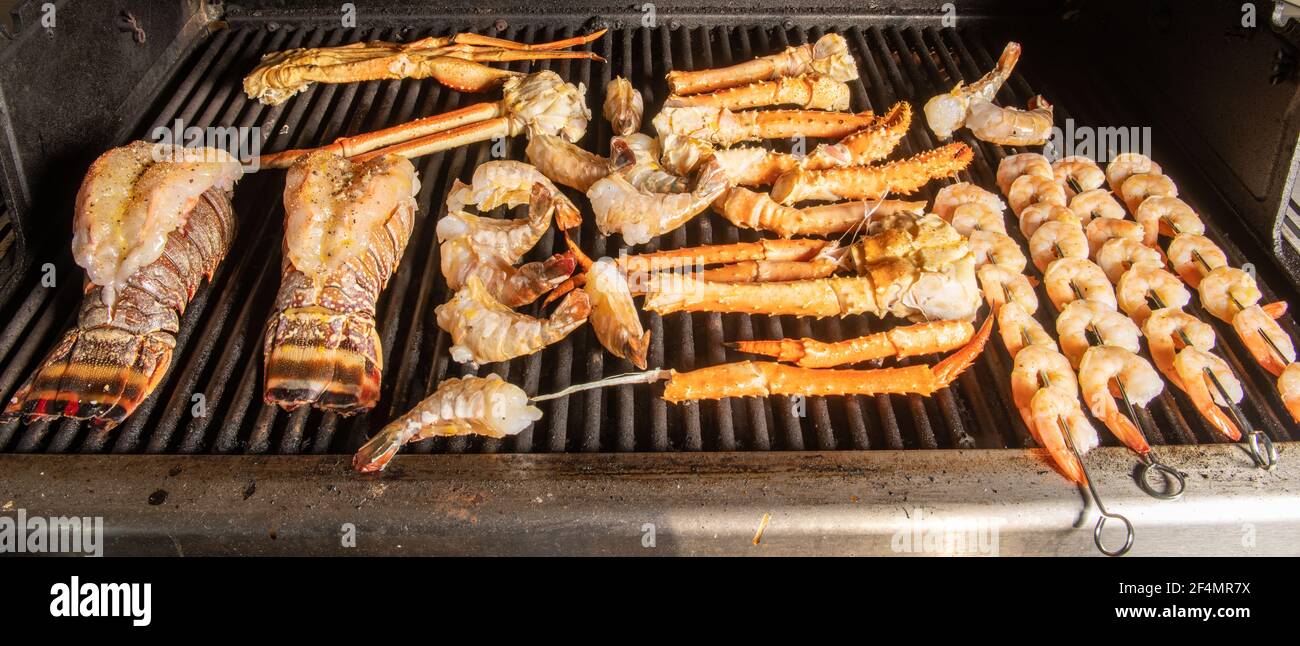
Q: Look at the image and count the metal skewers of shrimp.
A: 4